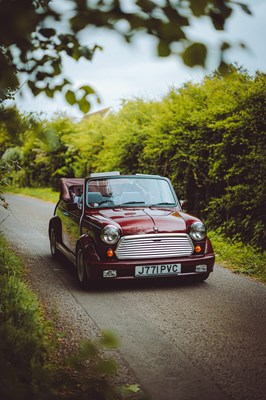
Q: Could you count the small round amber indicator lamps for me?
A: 2